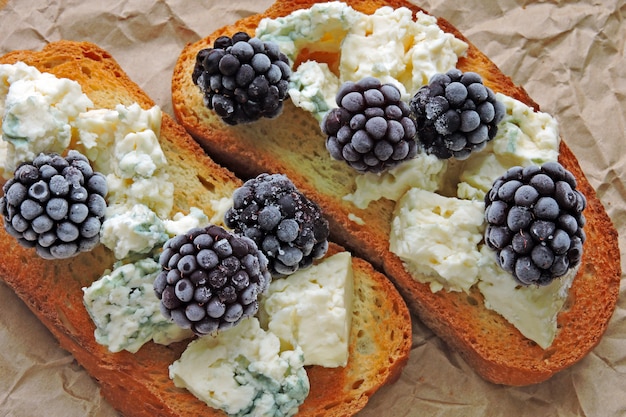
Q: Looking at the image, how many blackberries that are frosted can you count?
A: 7